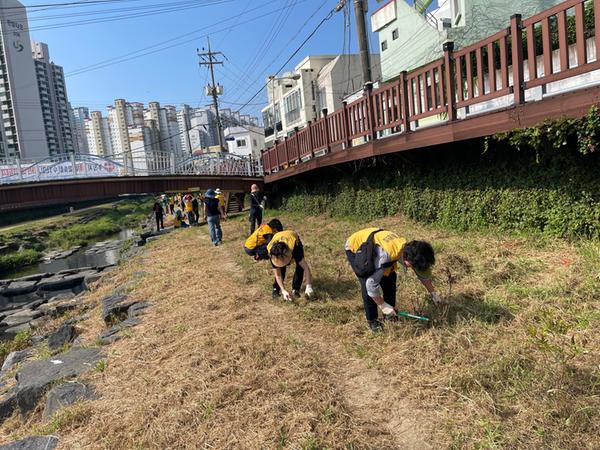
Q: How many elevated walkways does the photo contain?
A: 2